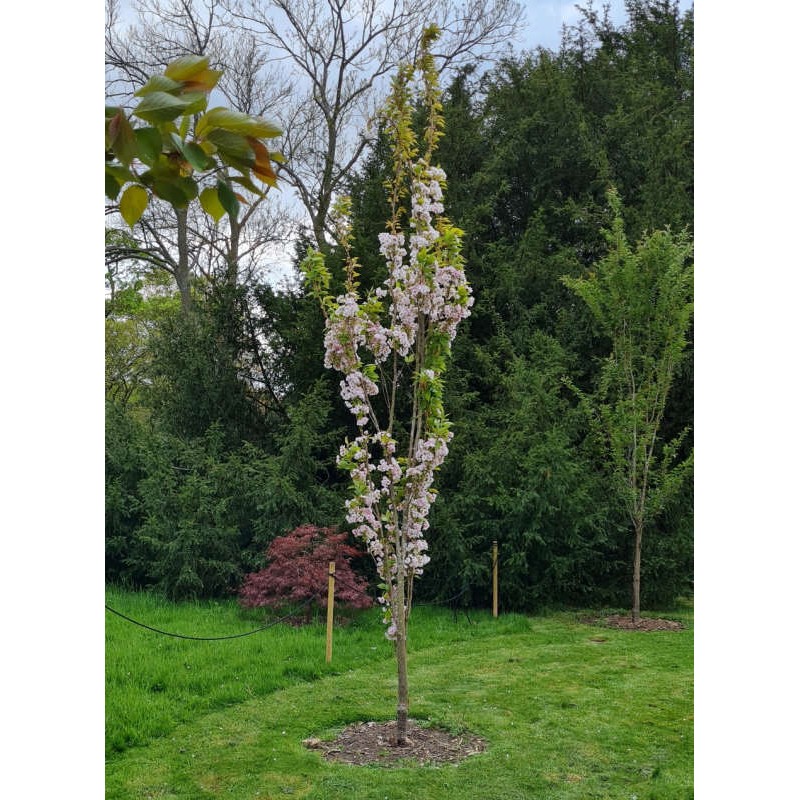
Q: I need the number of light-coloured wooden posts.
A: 2